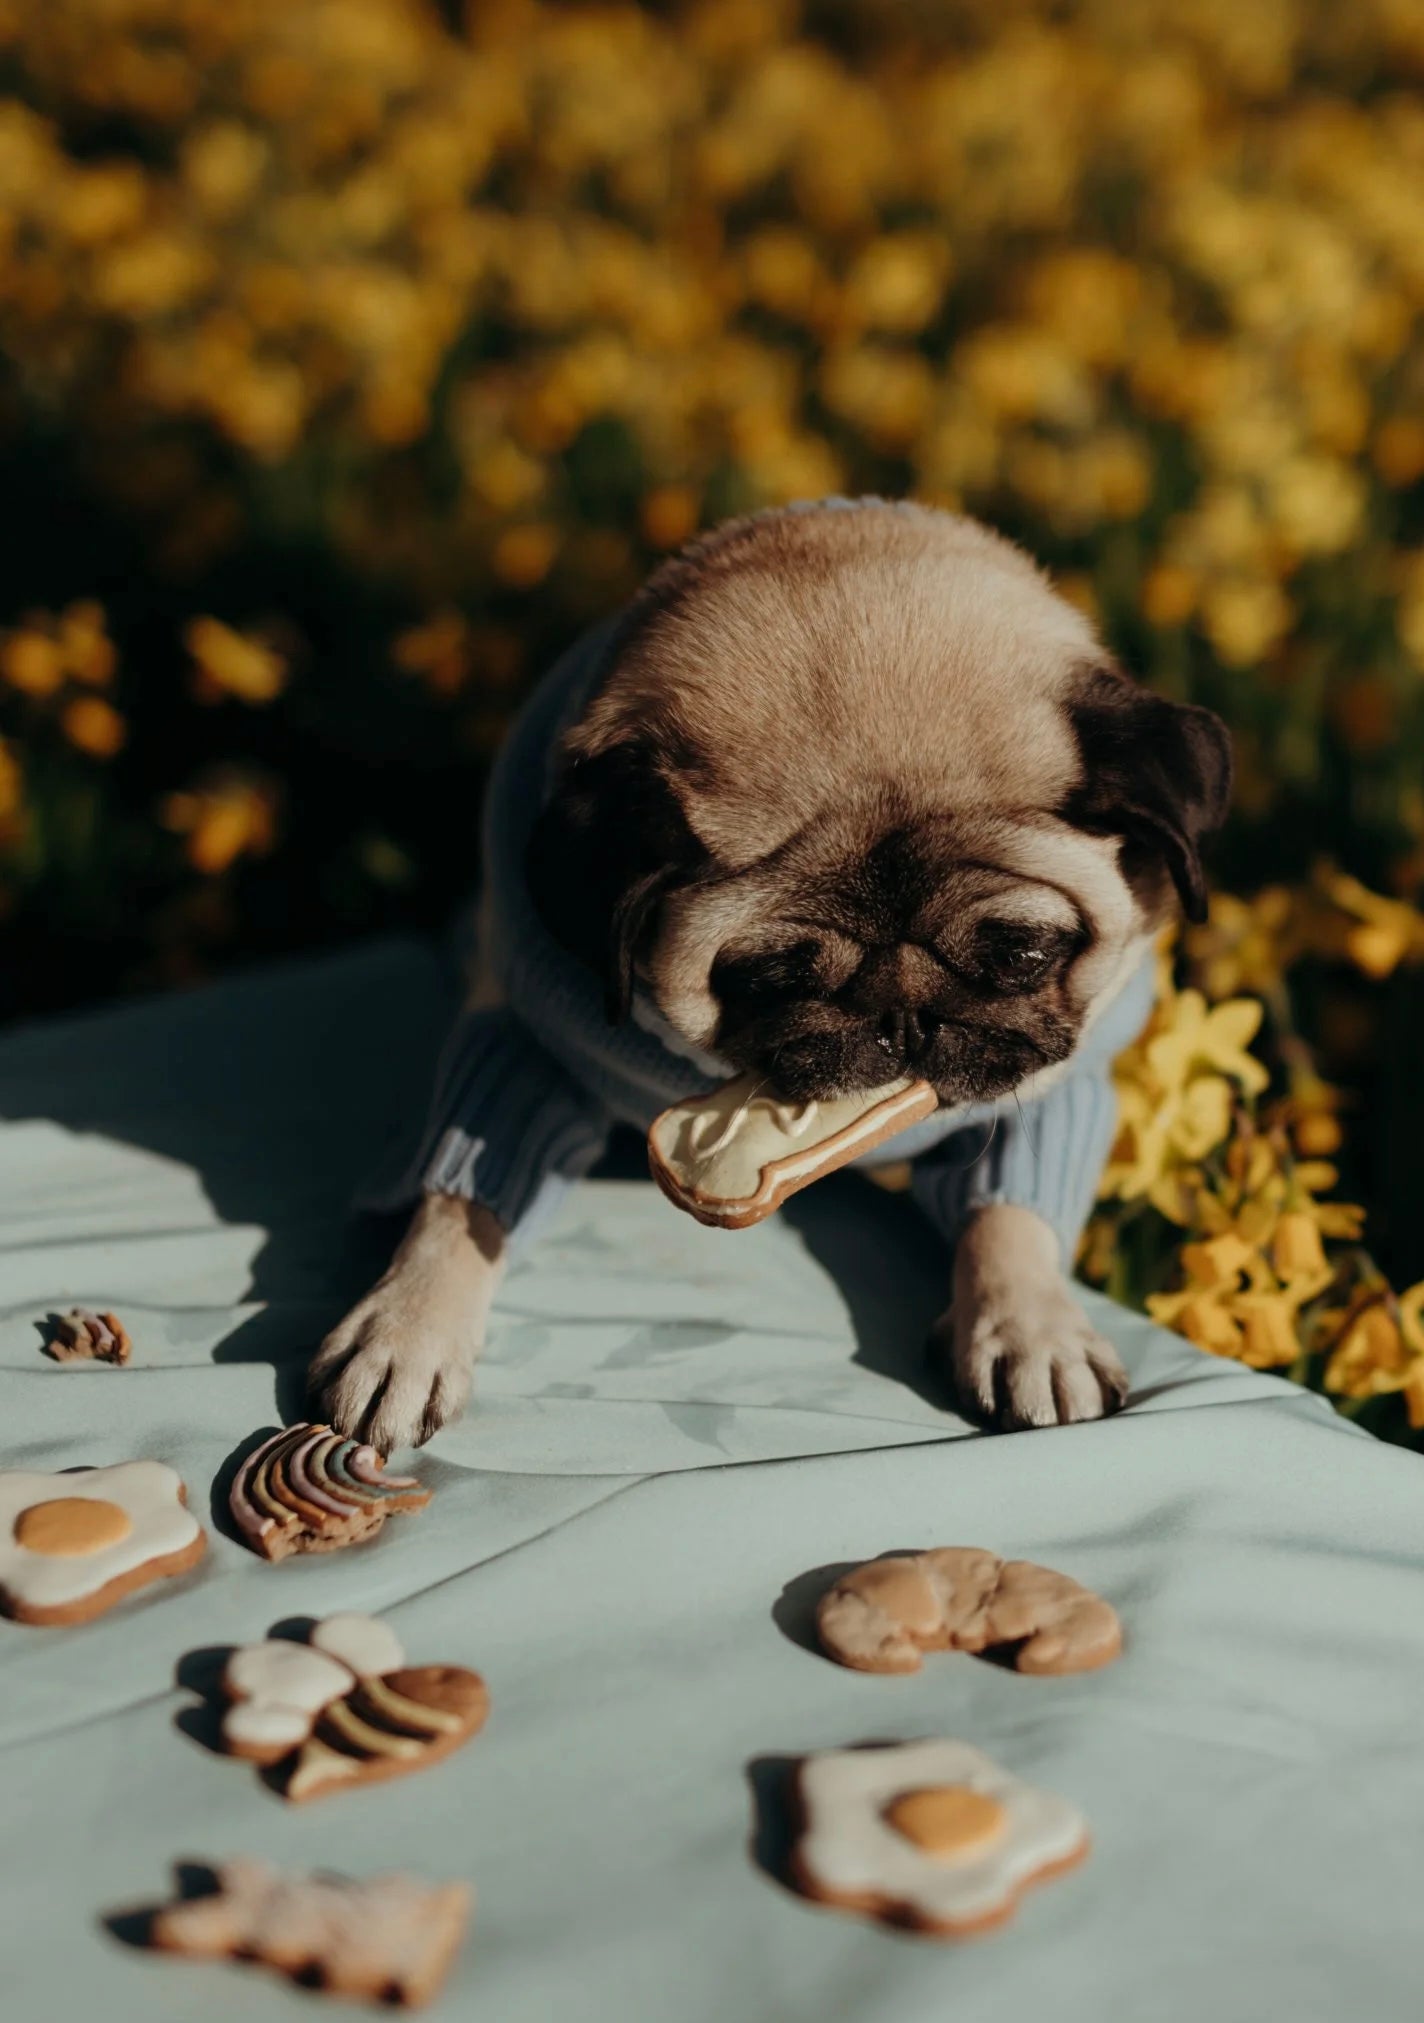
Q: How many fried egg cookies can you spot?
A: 2